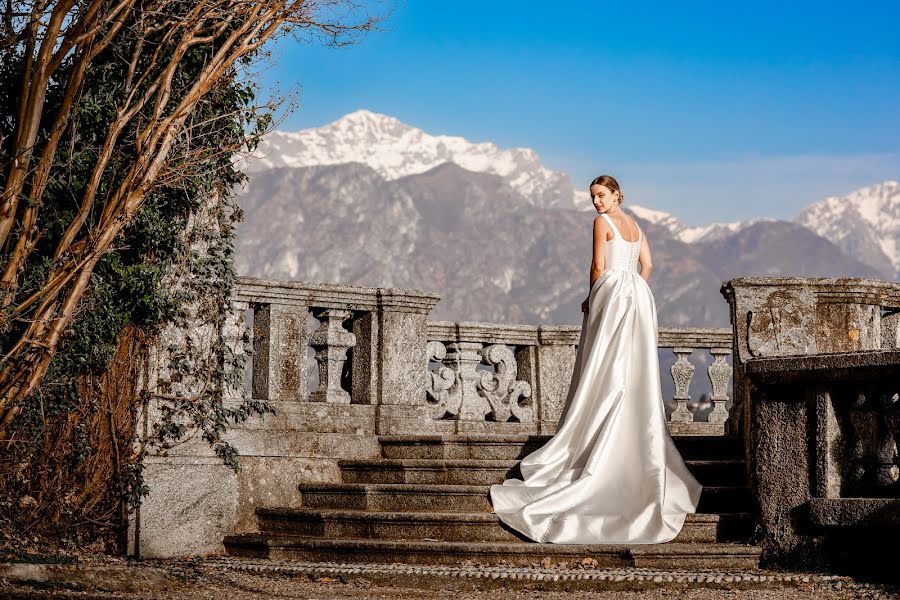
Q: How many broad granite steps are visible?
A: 5